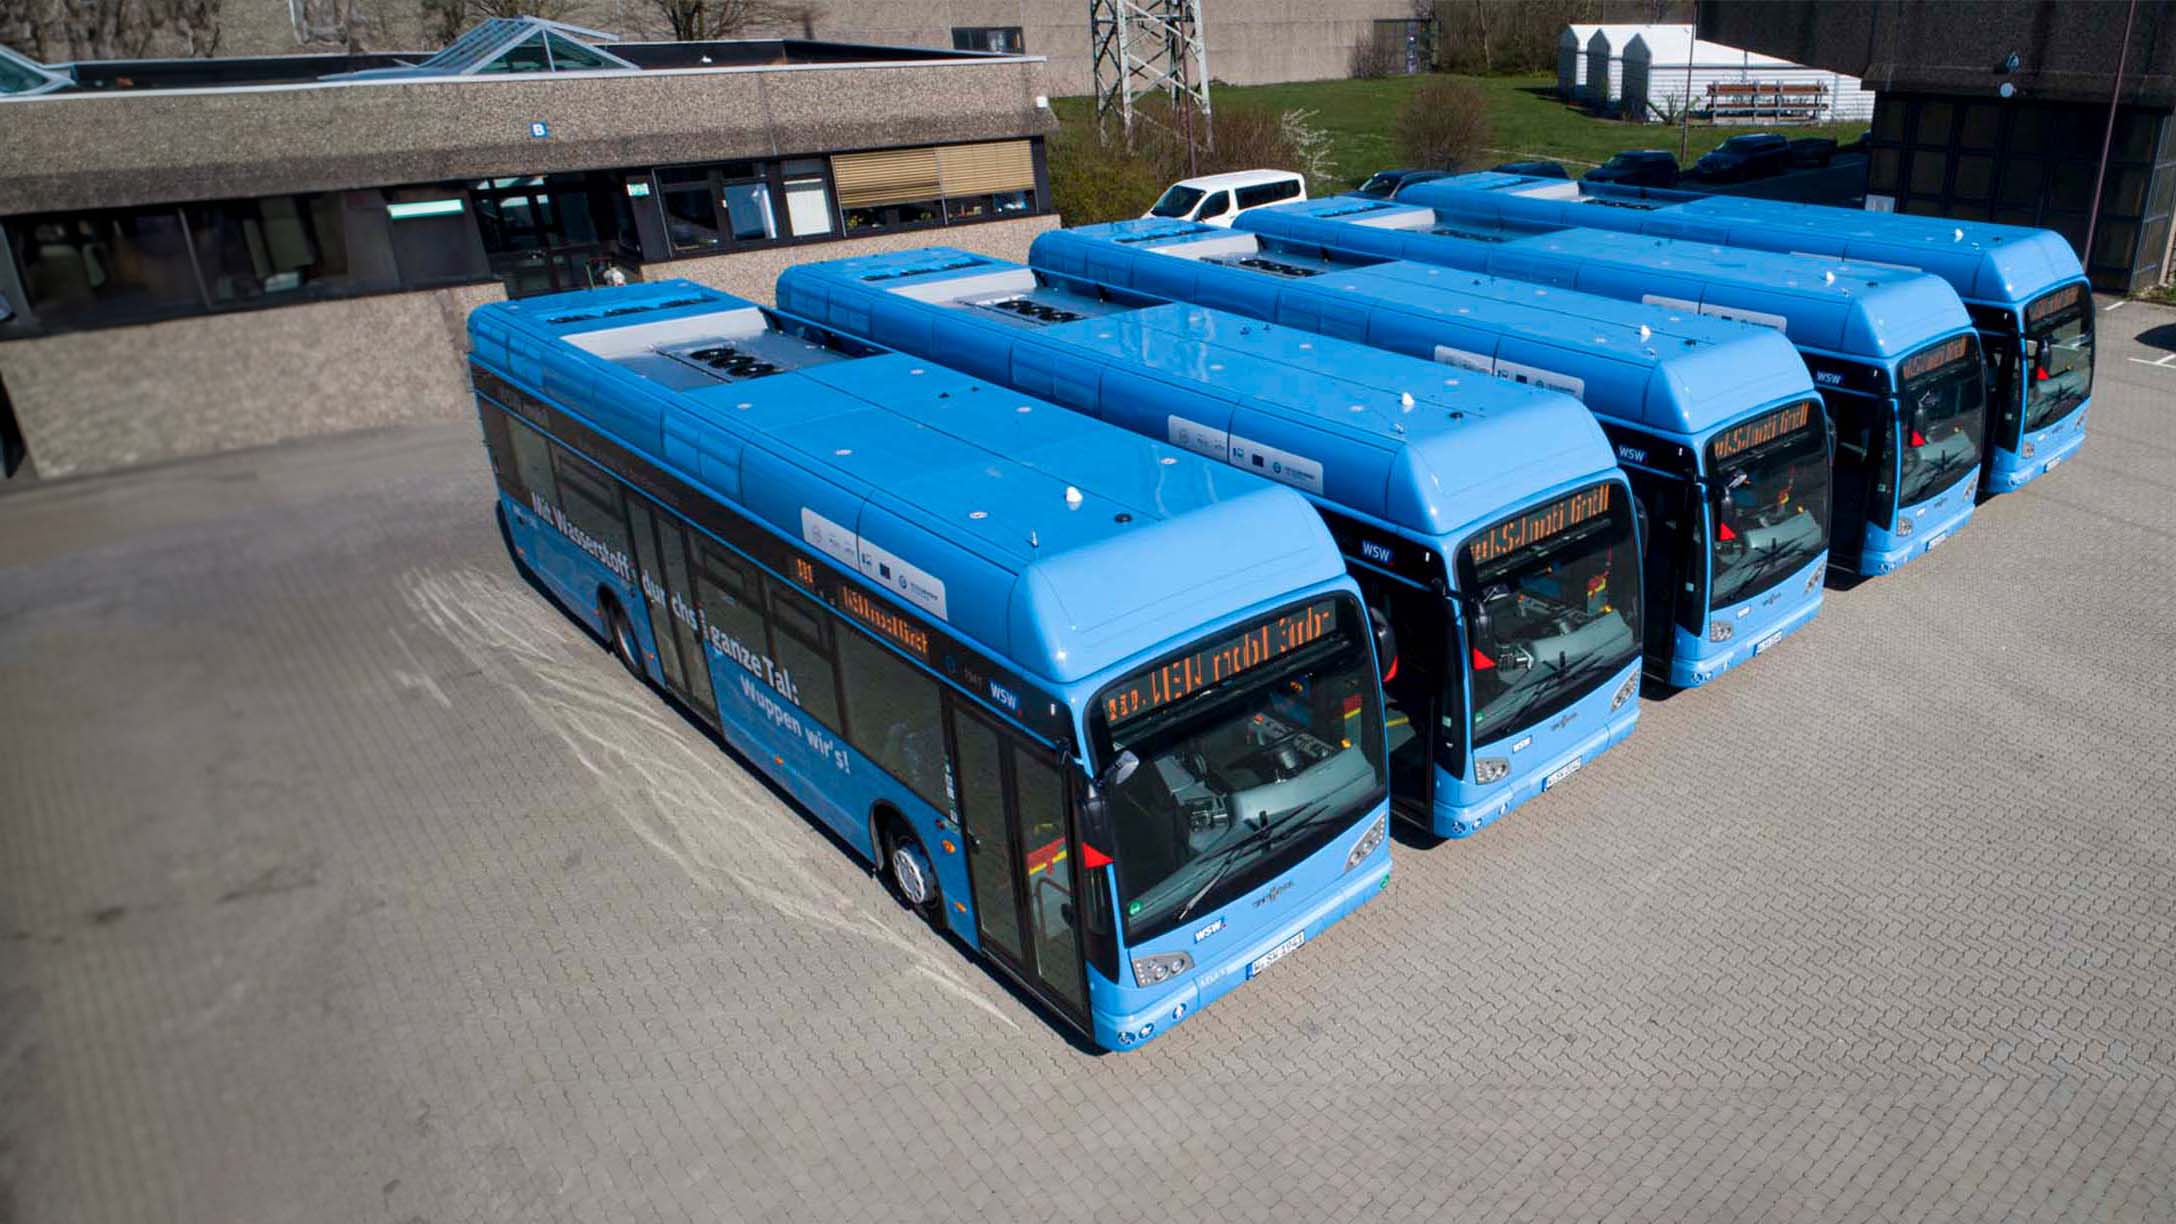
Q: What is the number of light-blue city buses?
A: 5